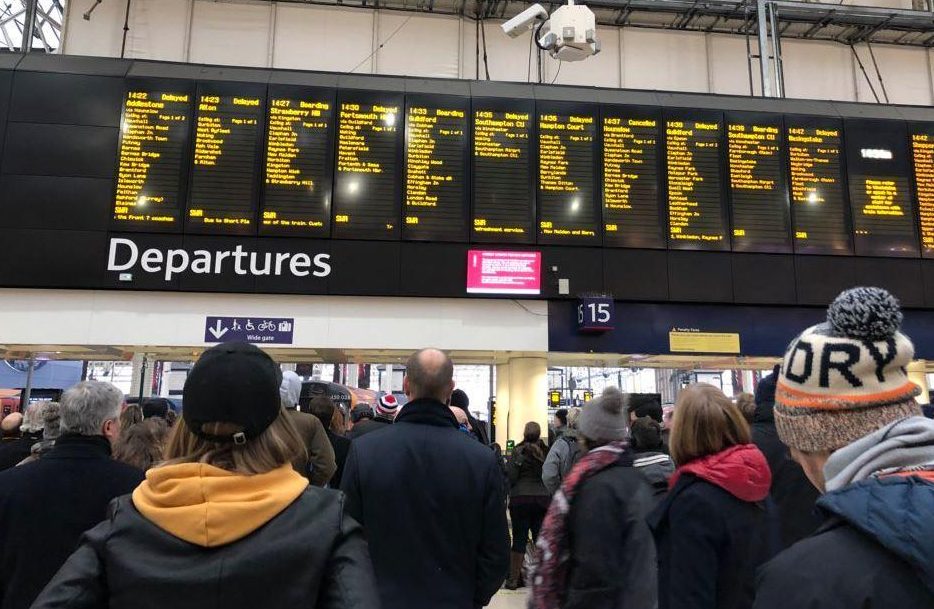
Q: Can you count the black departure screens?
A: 13